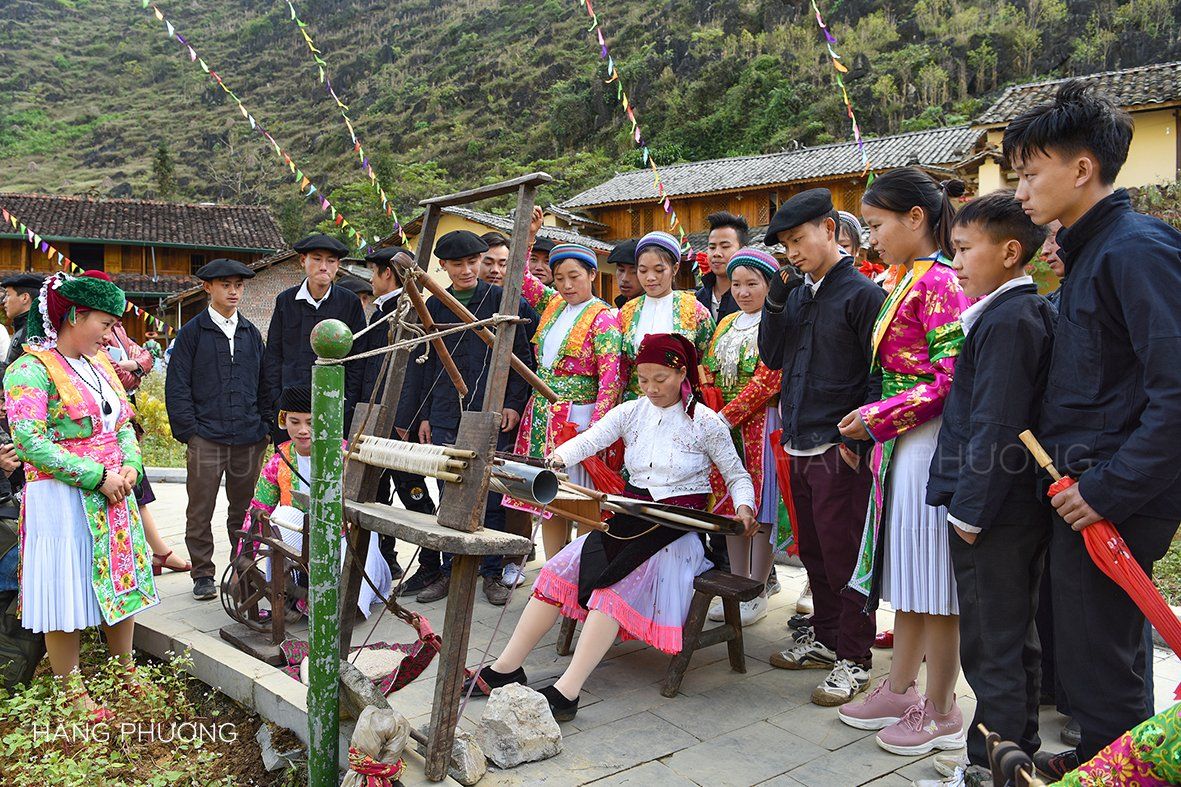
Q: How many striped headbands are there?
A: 4